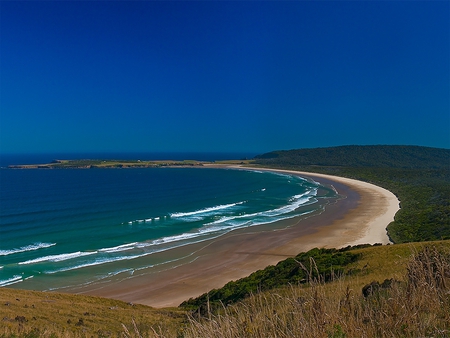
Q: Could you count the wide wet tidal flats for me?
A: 1